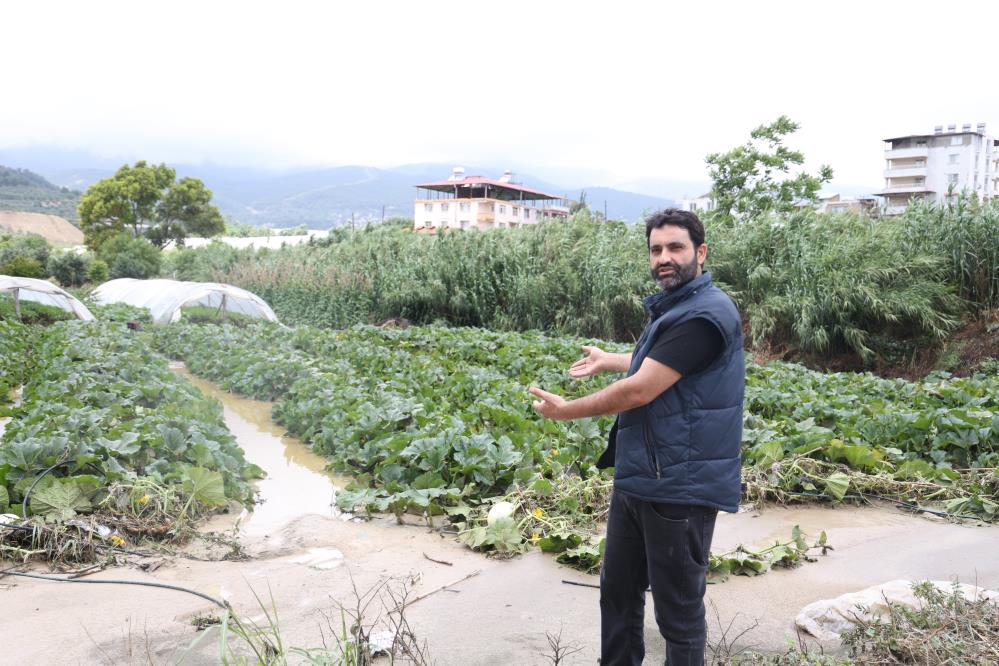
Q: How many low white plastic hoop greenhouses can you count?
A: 2